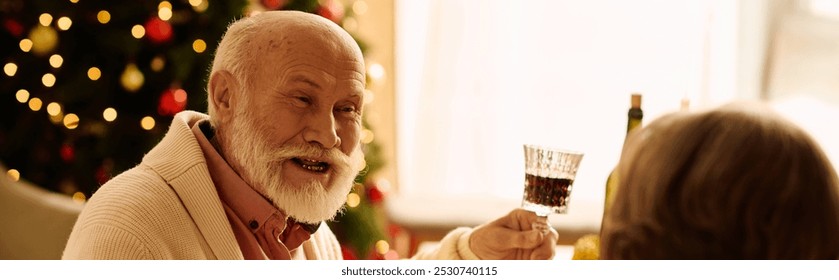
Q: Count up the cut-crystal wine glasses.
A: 1